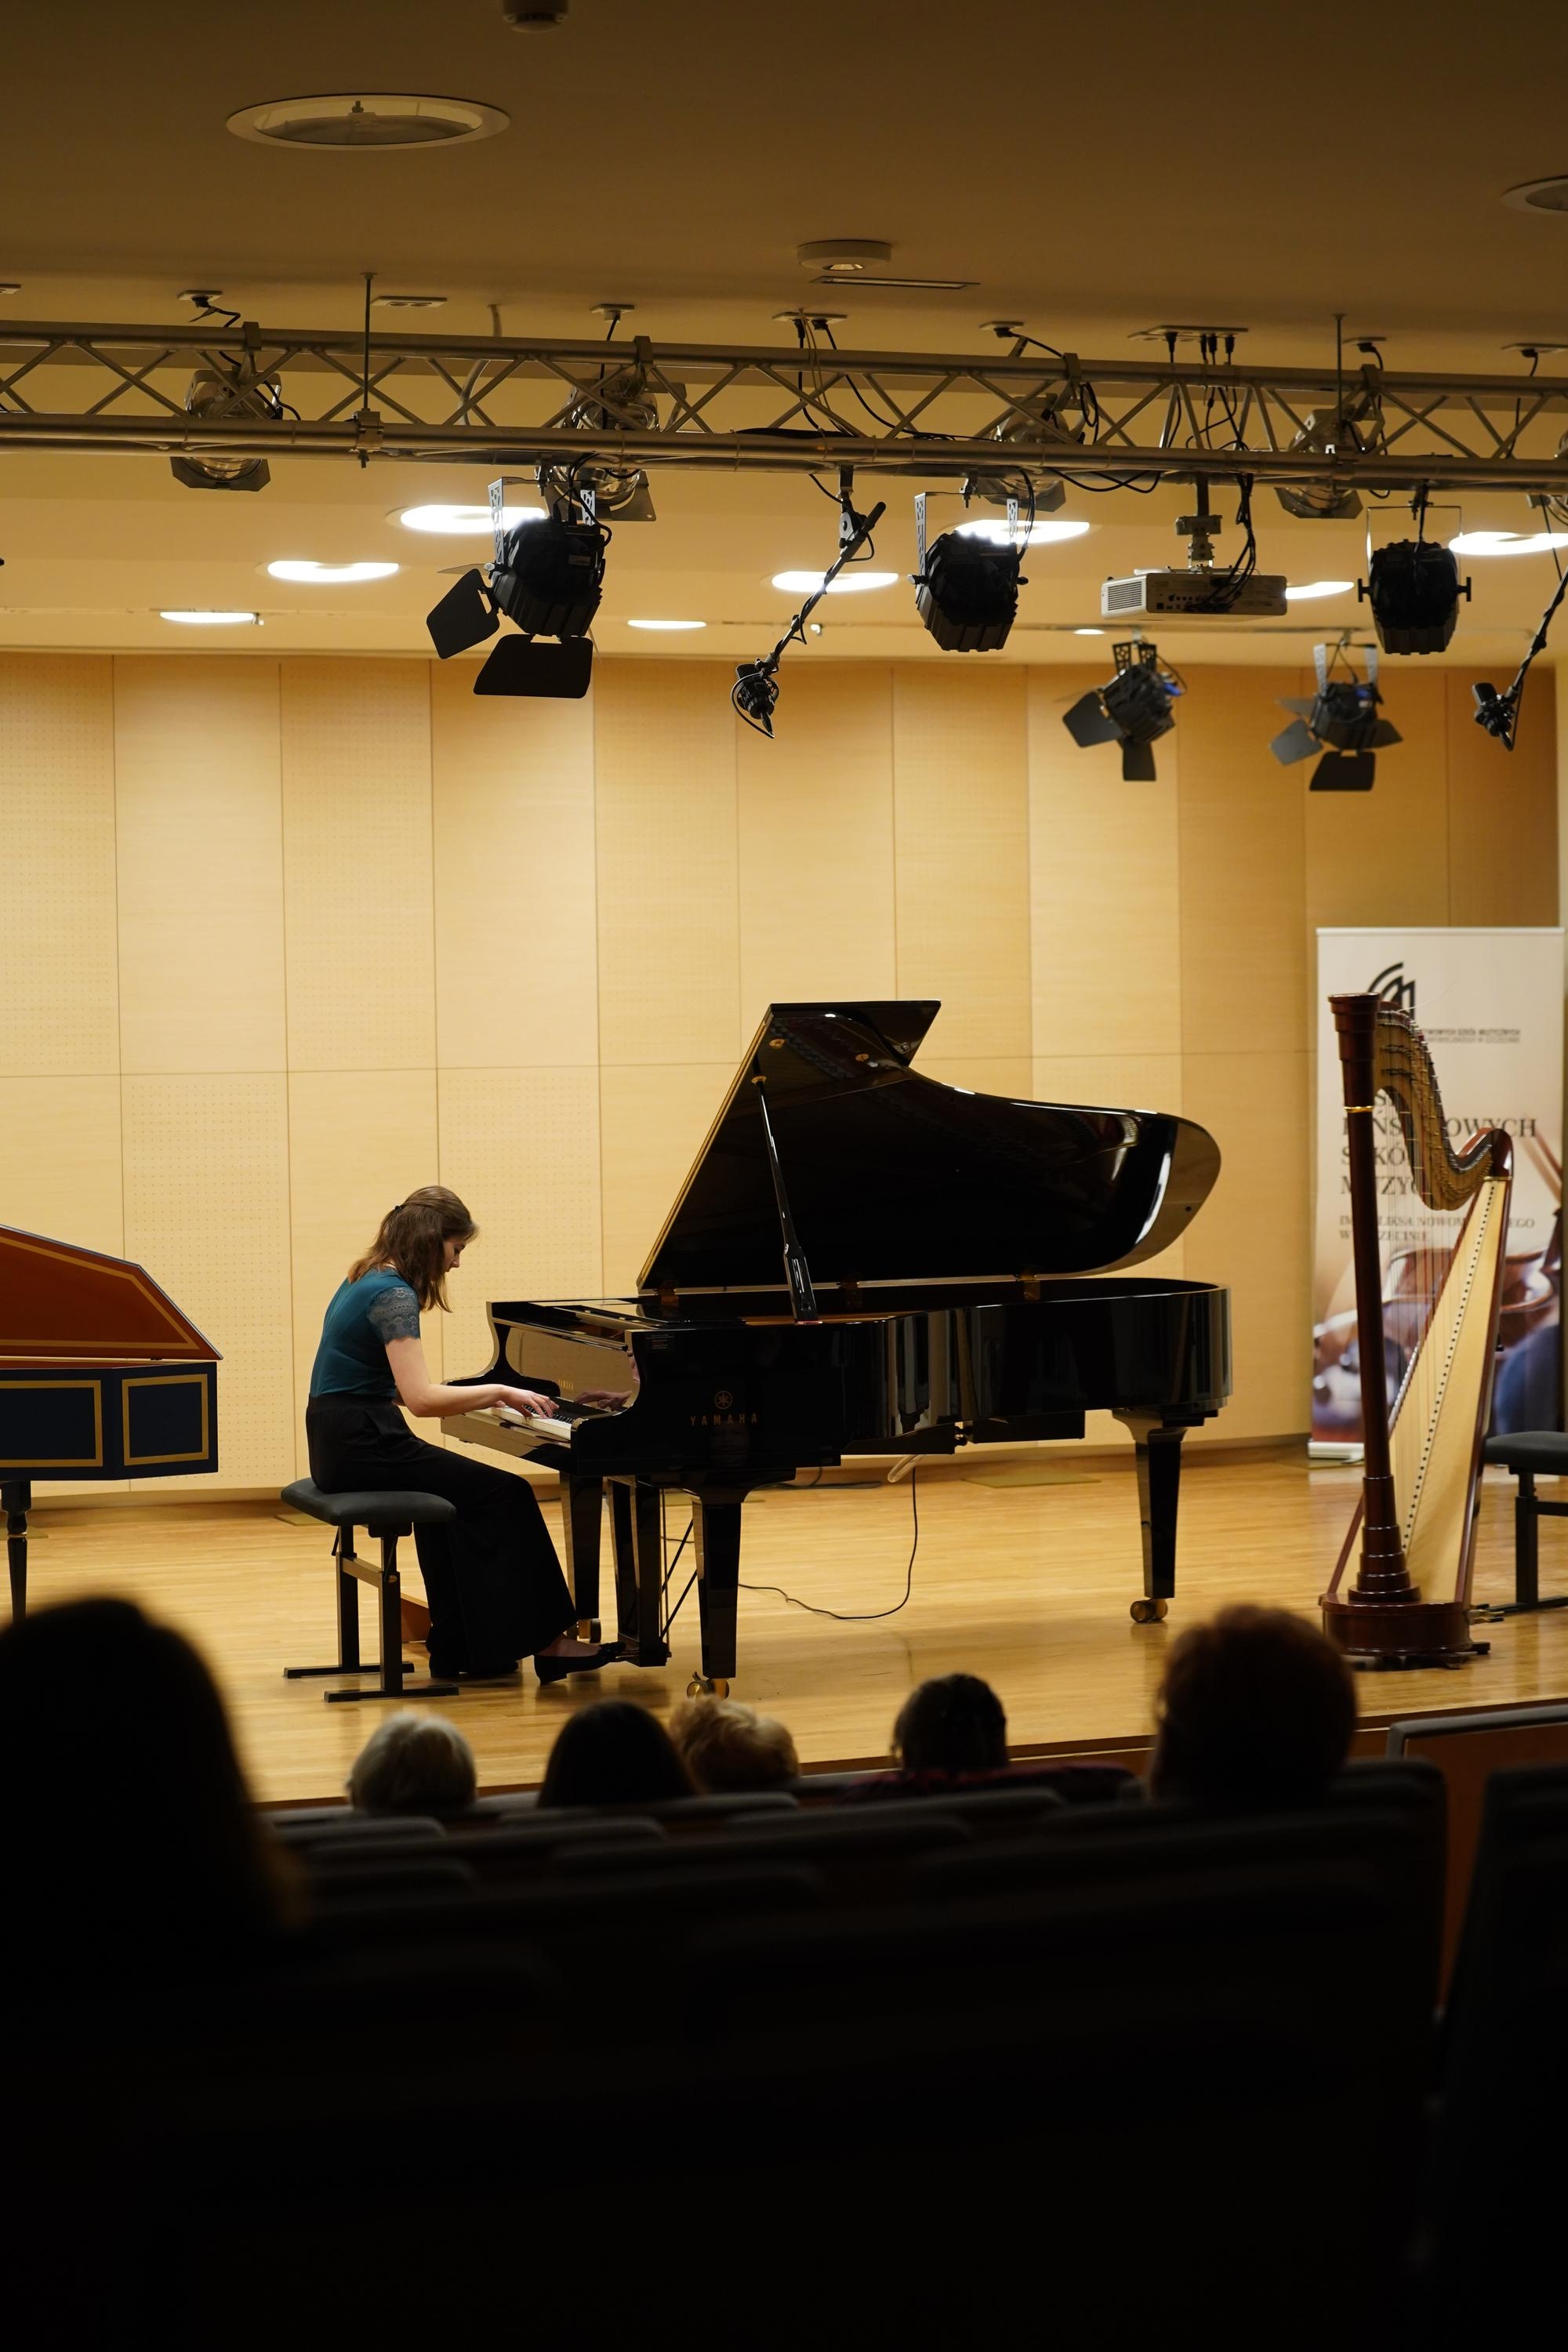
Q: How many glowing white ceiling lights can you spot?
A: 9